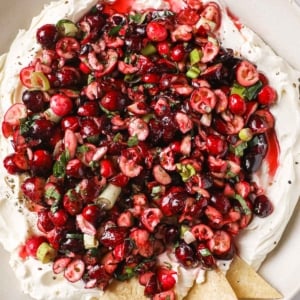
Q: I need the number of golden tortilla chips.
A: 3